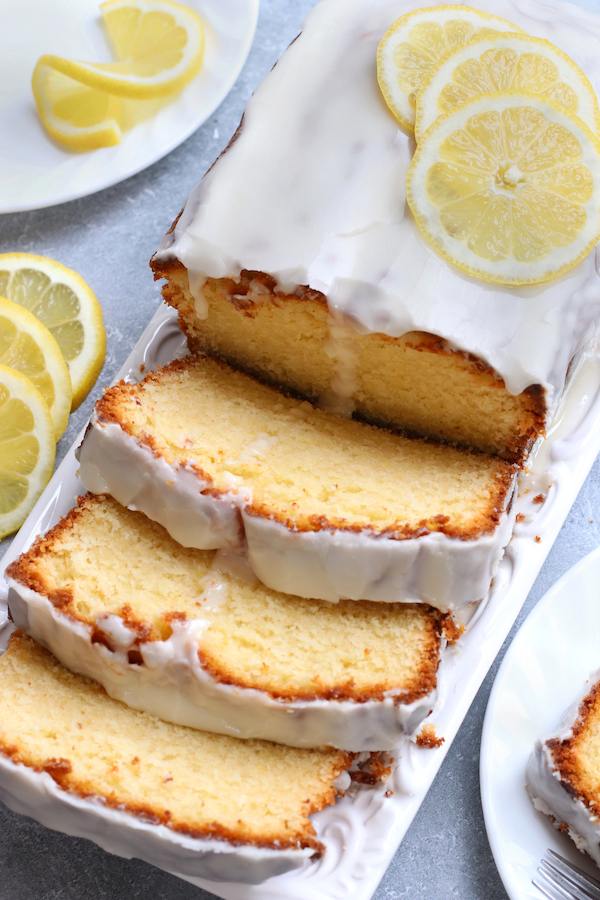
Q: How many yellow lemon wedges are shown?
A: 7